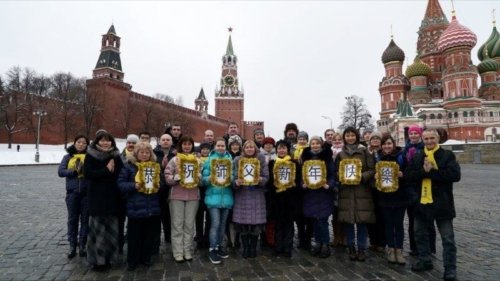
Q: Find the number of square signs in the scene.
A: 8